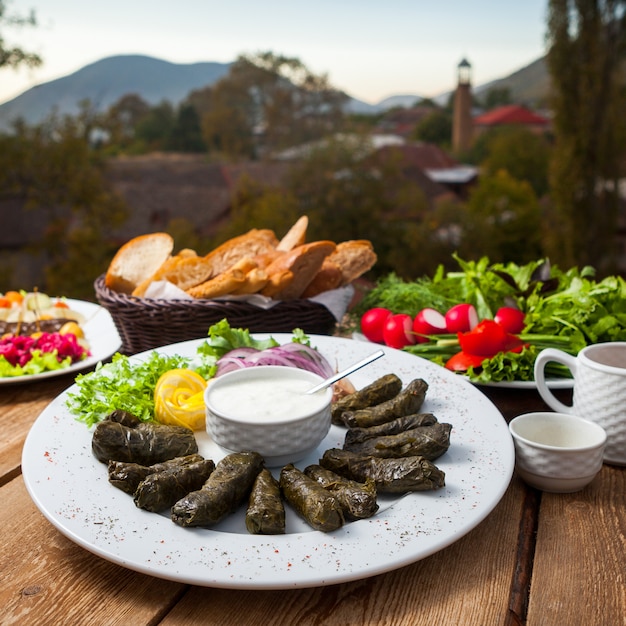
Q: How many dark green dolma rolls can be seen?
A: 13